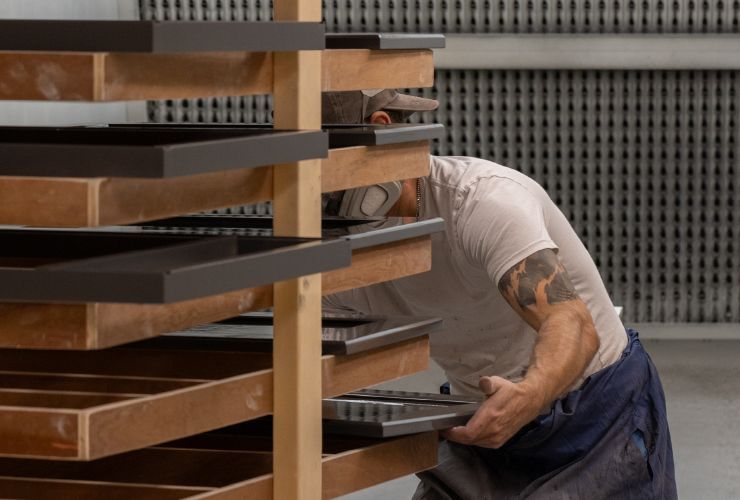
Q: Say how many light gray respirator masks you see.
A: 1